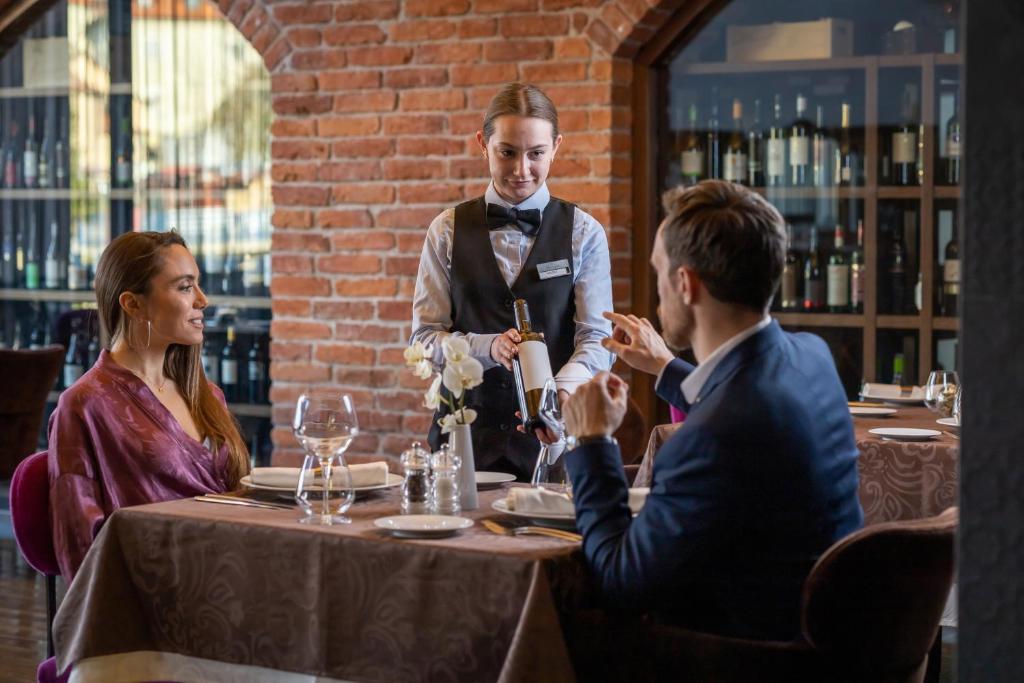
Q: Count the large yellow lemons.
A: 0